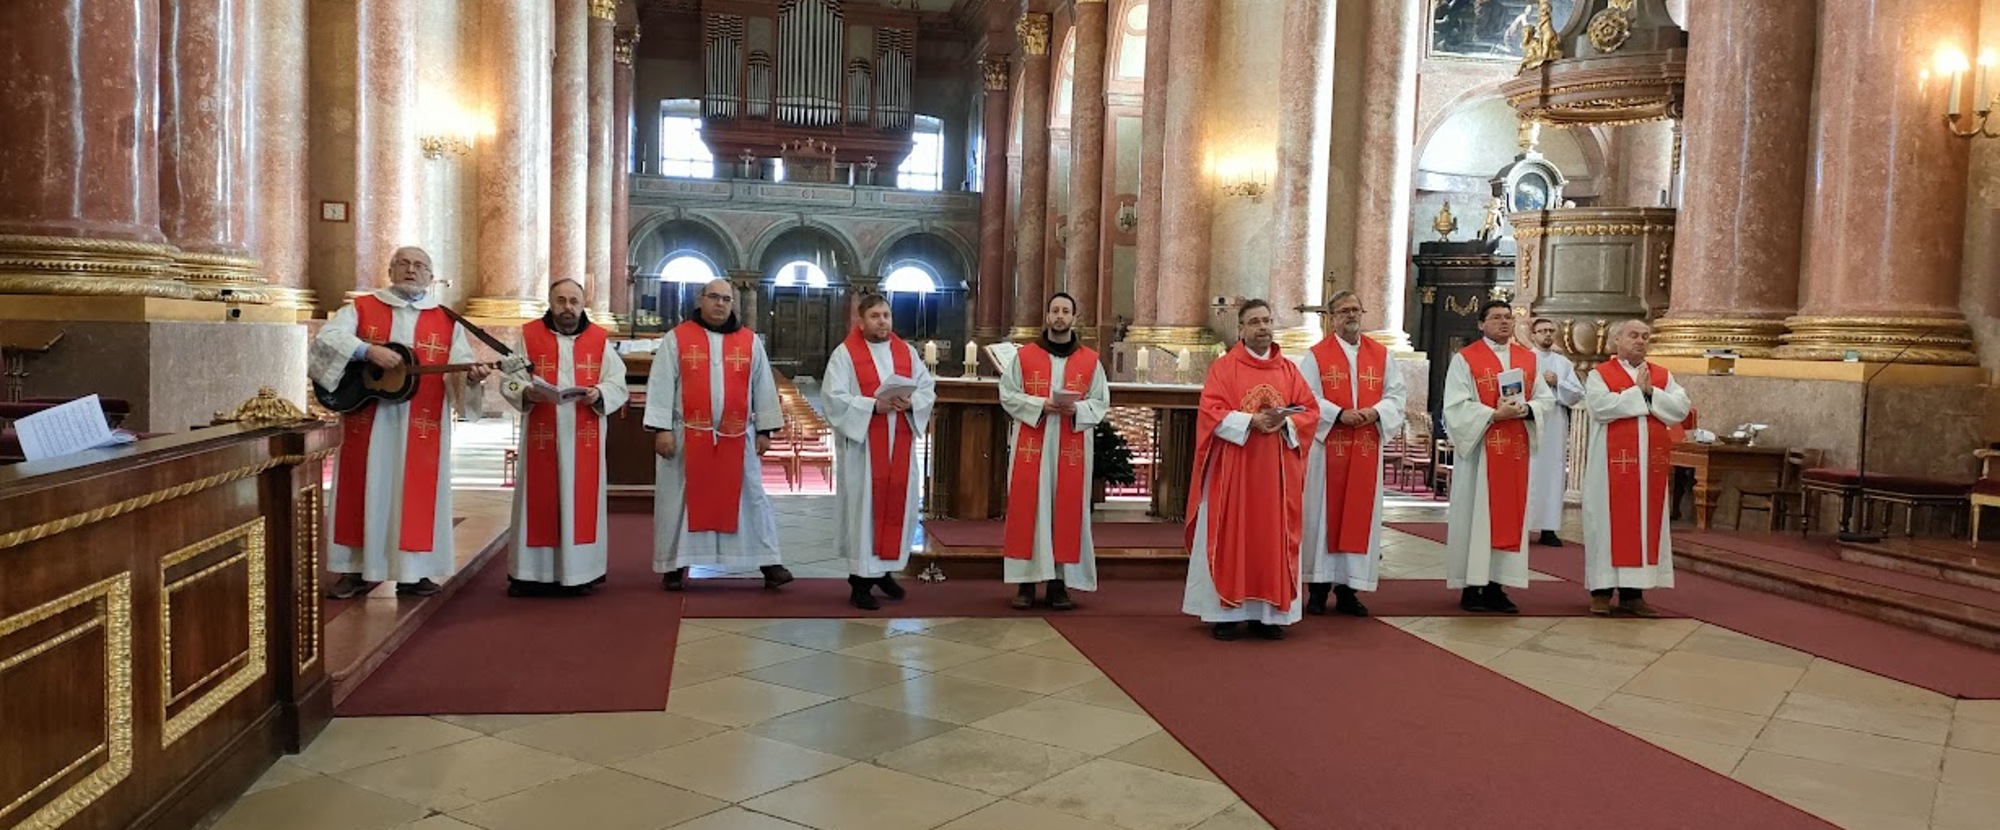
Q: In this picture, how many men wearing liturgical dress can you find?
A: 10